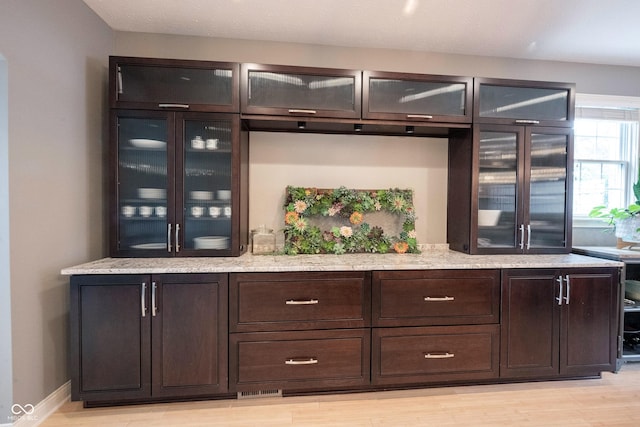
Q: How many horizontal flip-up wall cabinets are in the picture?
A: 4